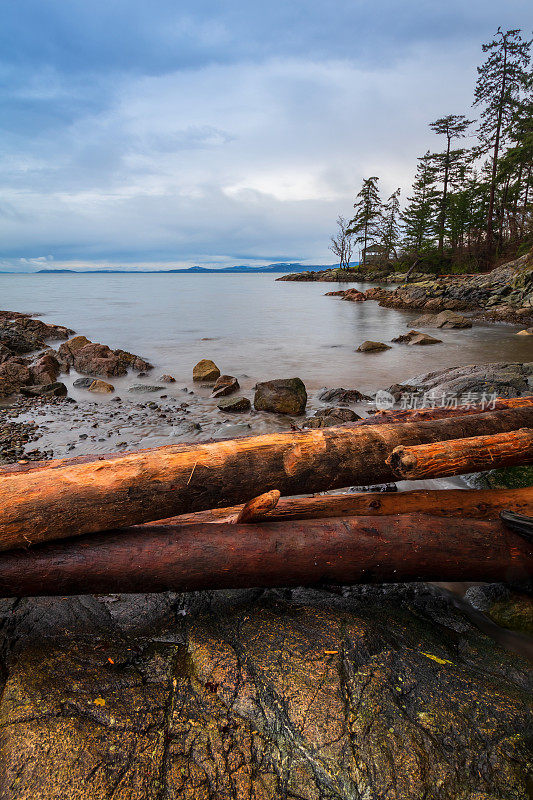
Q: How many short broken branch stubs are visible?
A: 1